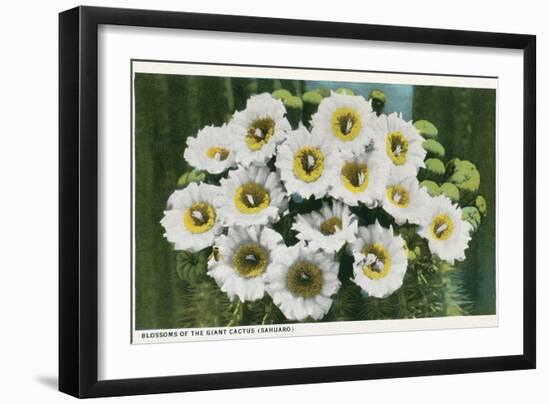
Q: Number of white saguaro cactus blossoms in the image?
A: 14